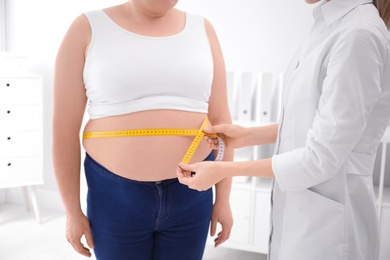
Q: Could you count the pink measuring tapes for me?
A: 0